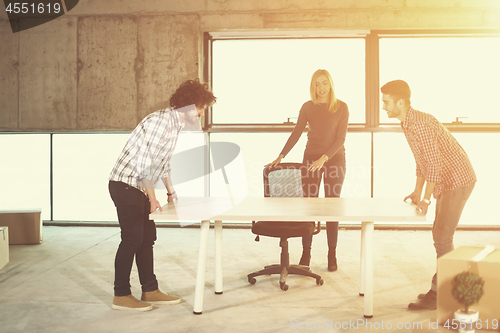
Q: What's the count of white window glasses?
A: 6